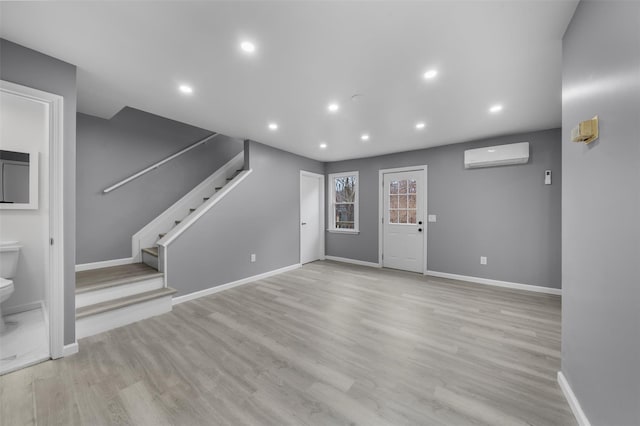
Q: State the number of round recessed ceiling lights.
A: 9